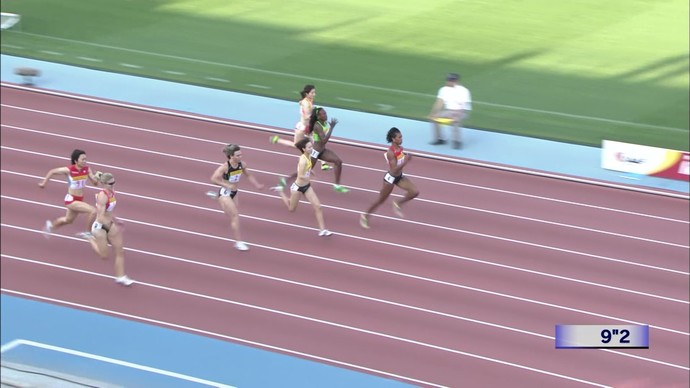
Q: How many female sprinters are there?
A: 7